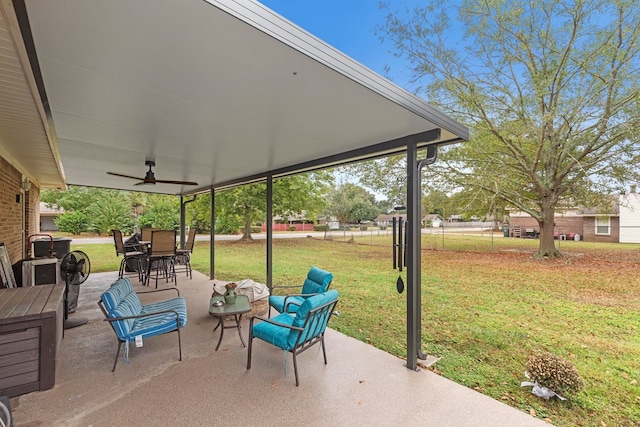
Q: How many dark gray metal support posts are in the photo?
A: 4